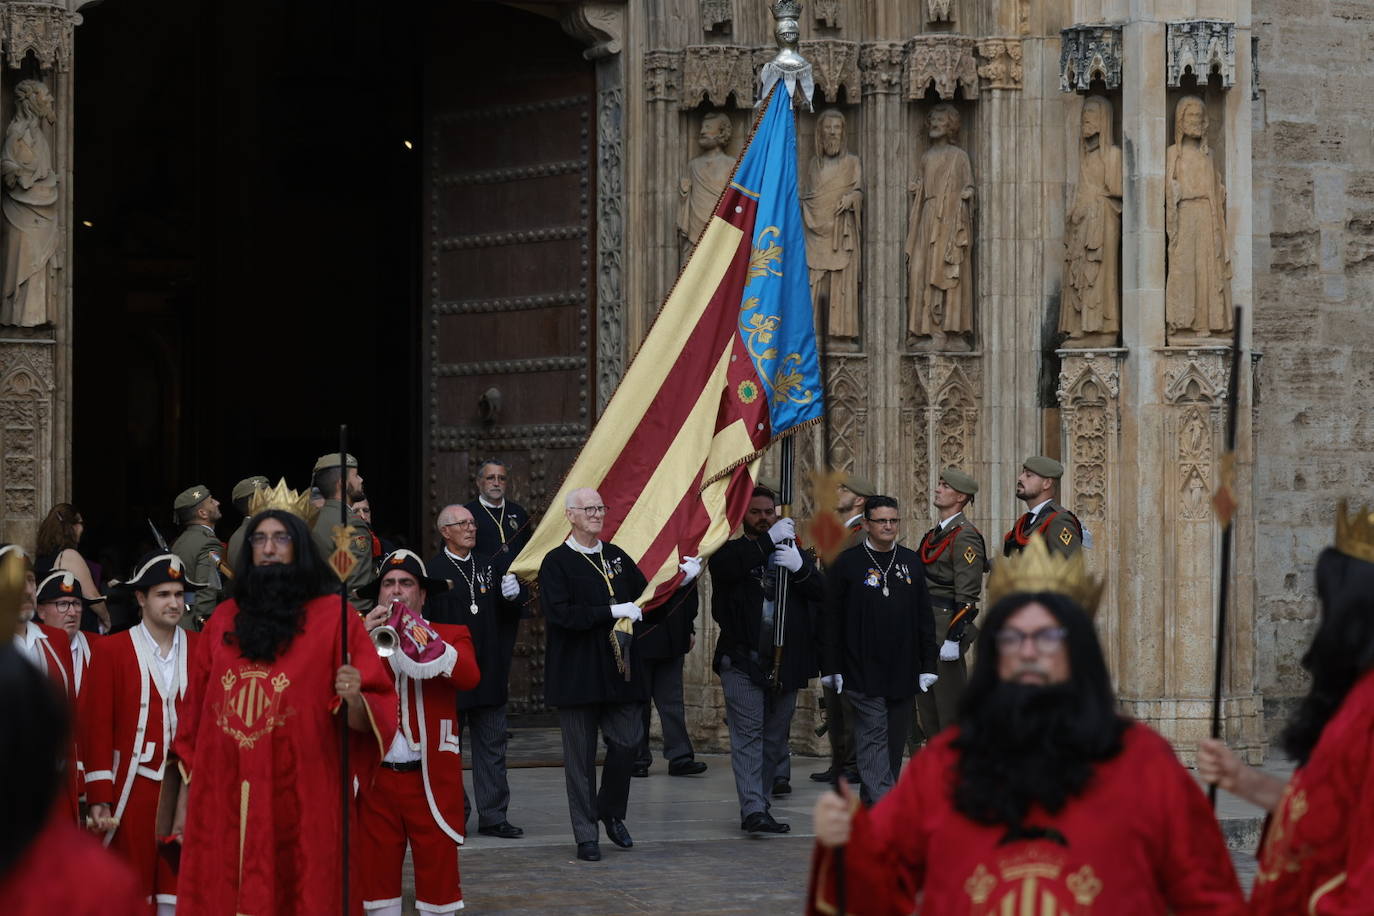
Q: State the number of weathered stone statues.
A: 6